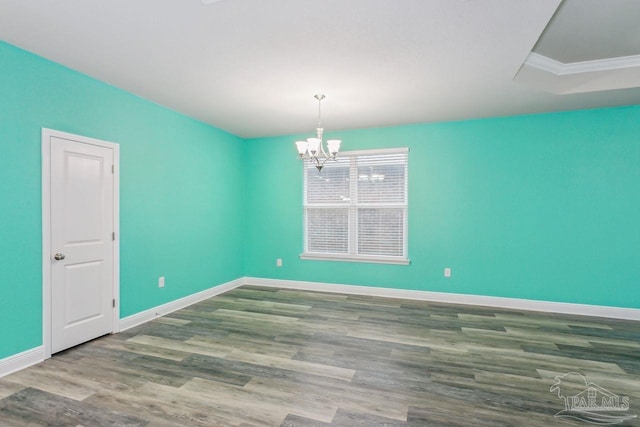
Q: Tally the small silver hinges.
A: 3